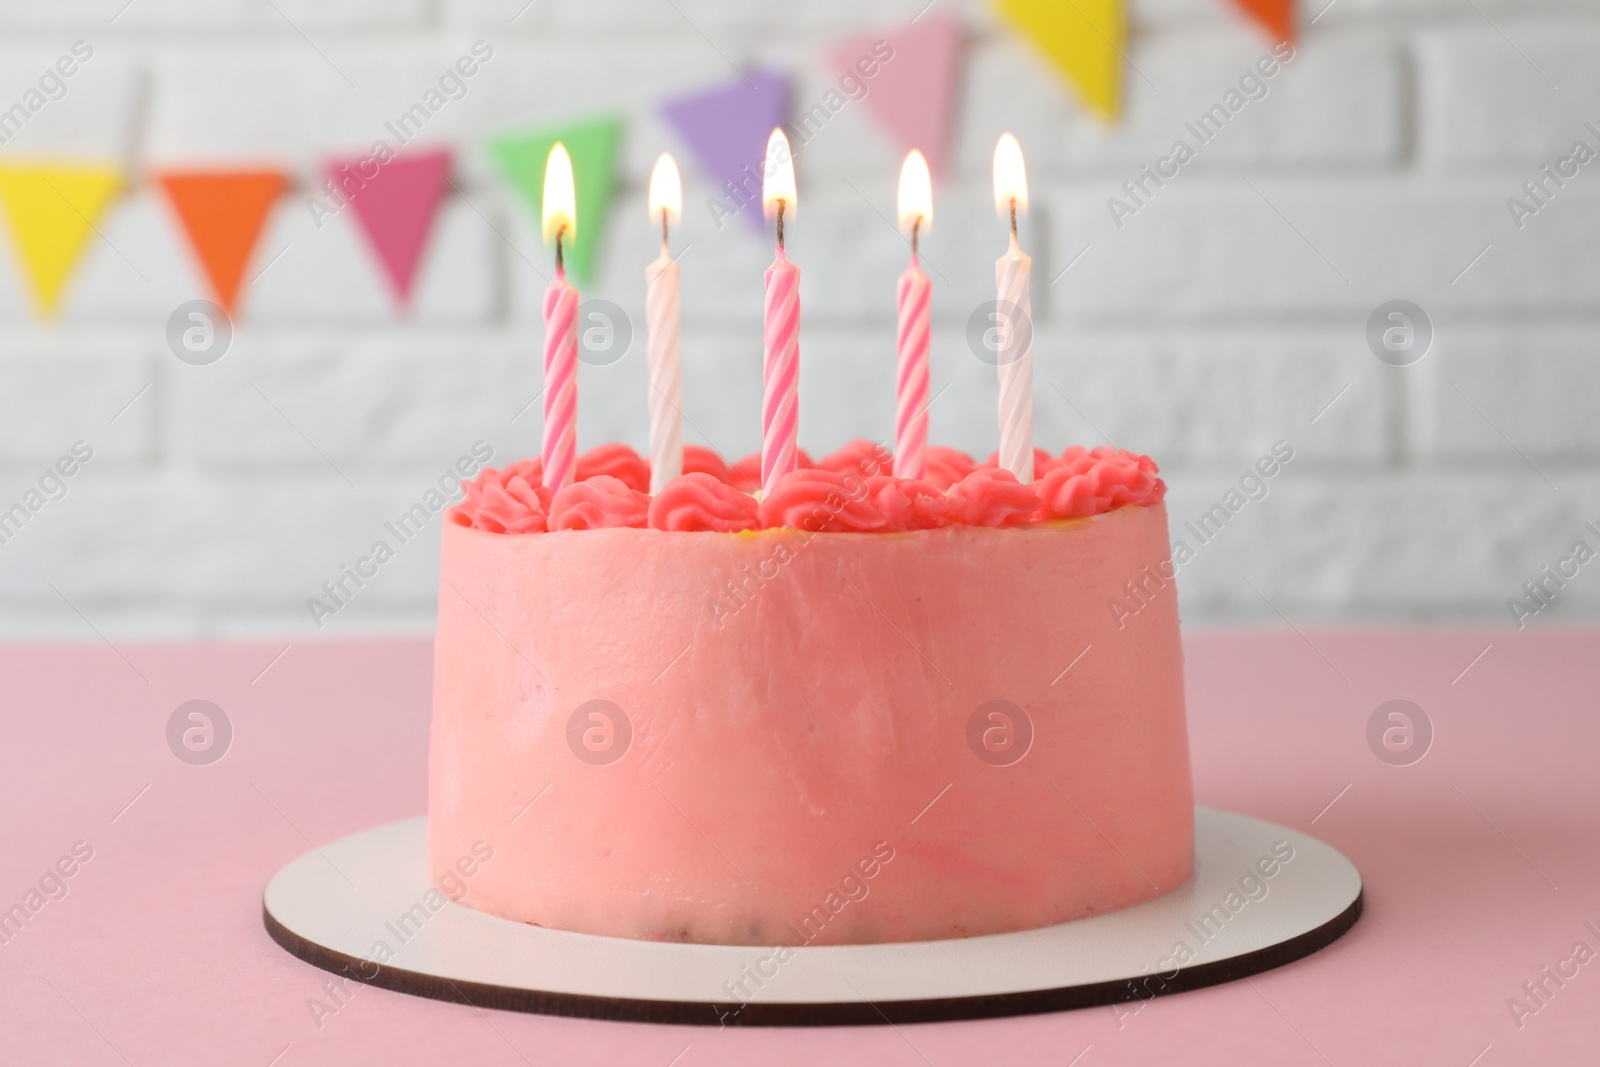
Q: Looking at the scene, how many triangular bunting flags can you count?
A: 8